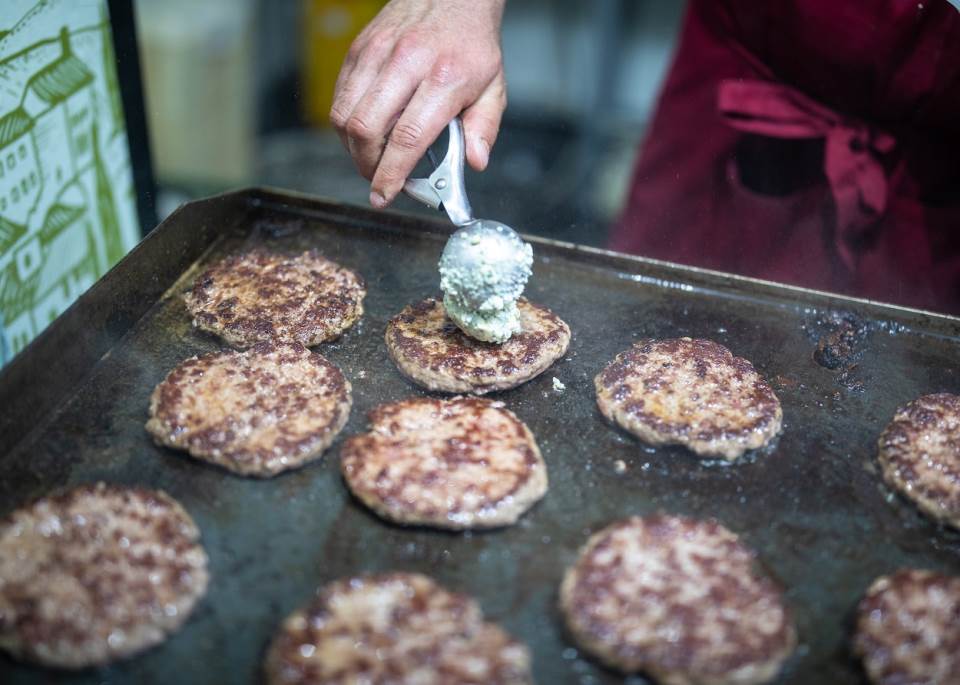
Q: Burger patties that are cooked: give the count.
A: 10